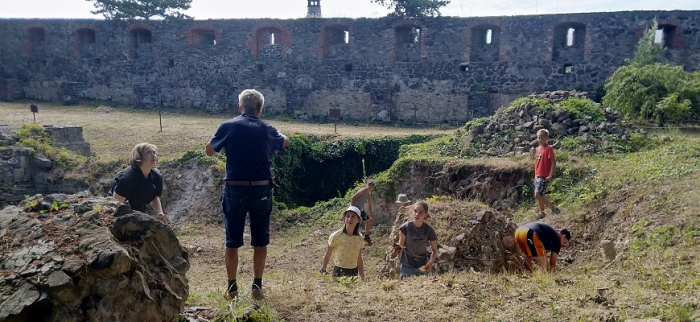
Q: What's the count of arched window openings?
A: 10